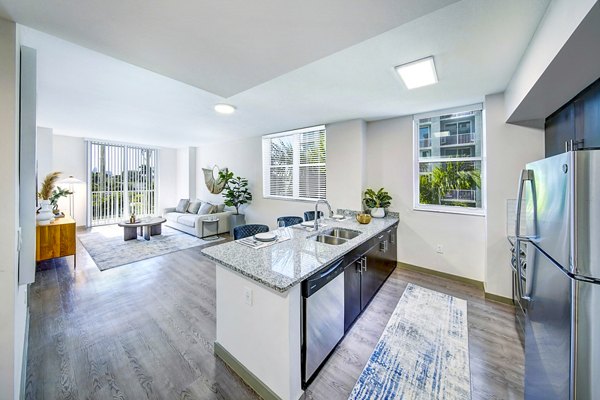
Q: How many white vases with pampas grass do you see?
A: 1